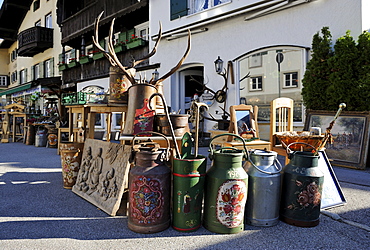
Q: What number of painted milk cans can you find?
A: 3